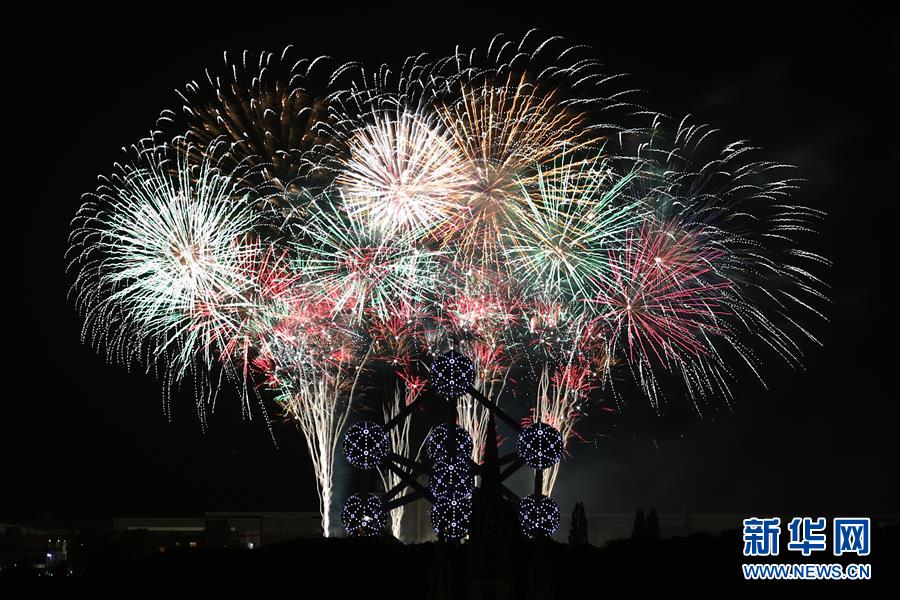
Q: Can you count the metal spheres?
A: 8